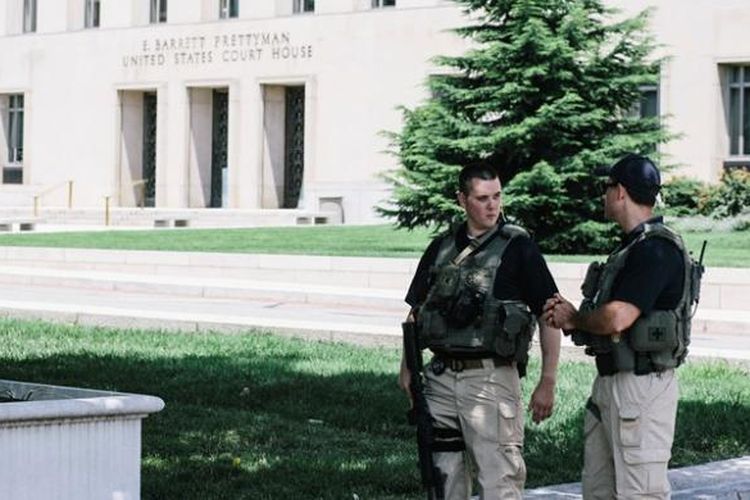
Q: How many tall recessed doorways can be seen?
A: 3